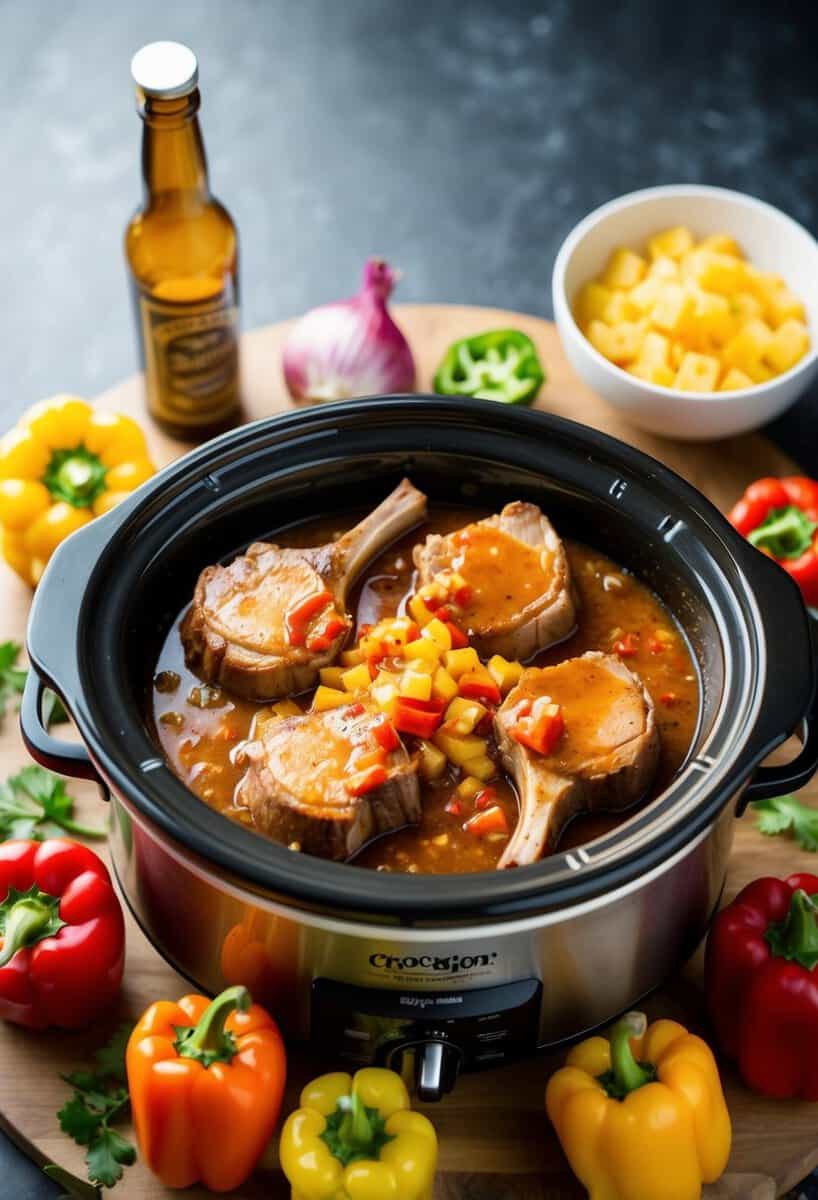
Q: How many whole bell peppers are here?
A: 7